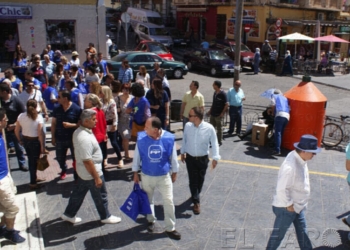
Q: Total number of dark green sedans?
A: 1